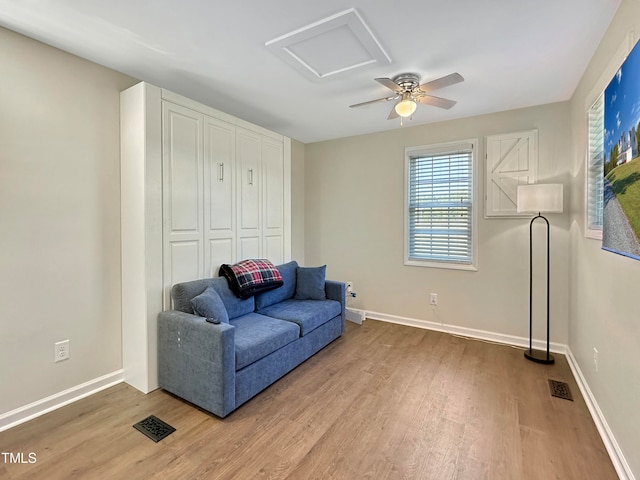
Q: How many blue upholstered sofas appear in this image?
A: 1